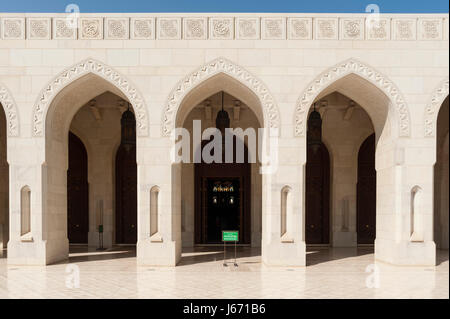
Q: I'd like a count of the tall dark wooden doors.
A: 5